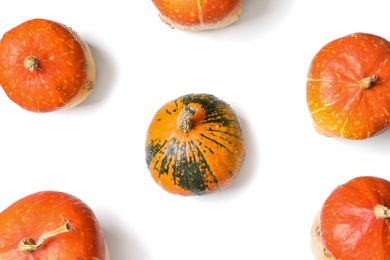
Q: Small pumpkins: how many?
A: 6